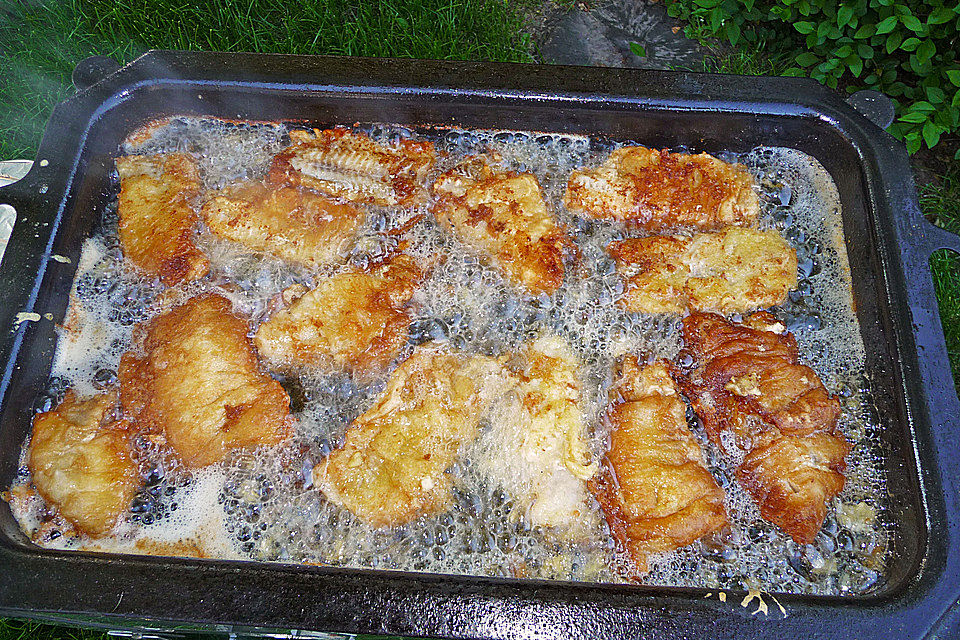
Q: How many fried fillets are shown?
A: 13